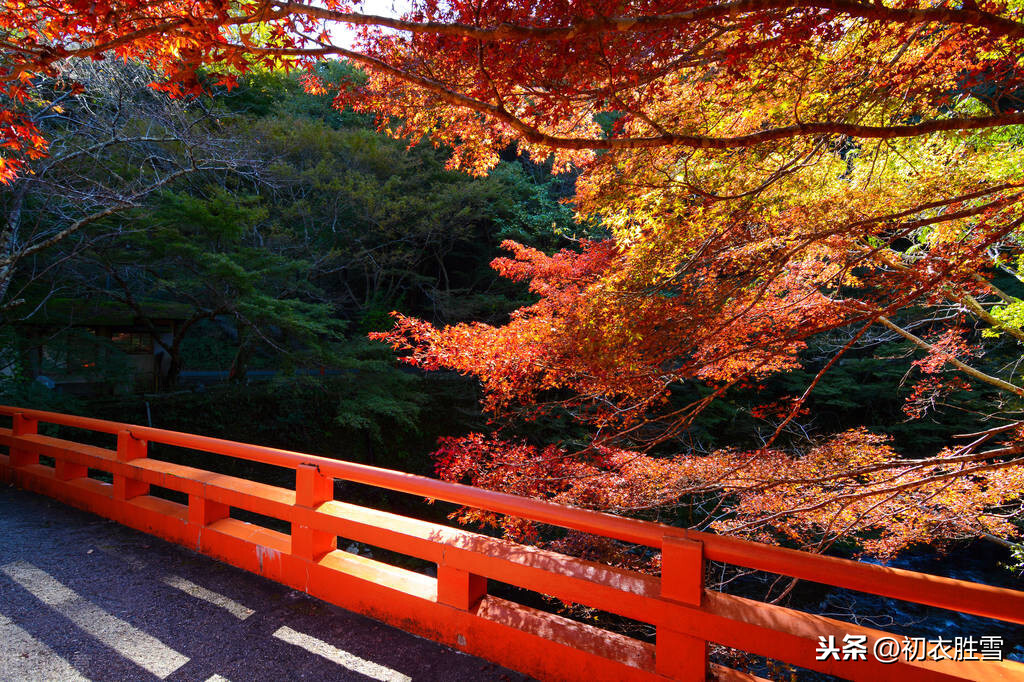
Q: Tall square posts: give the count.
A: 4